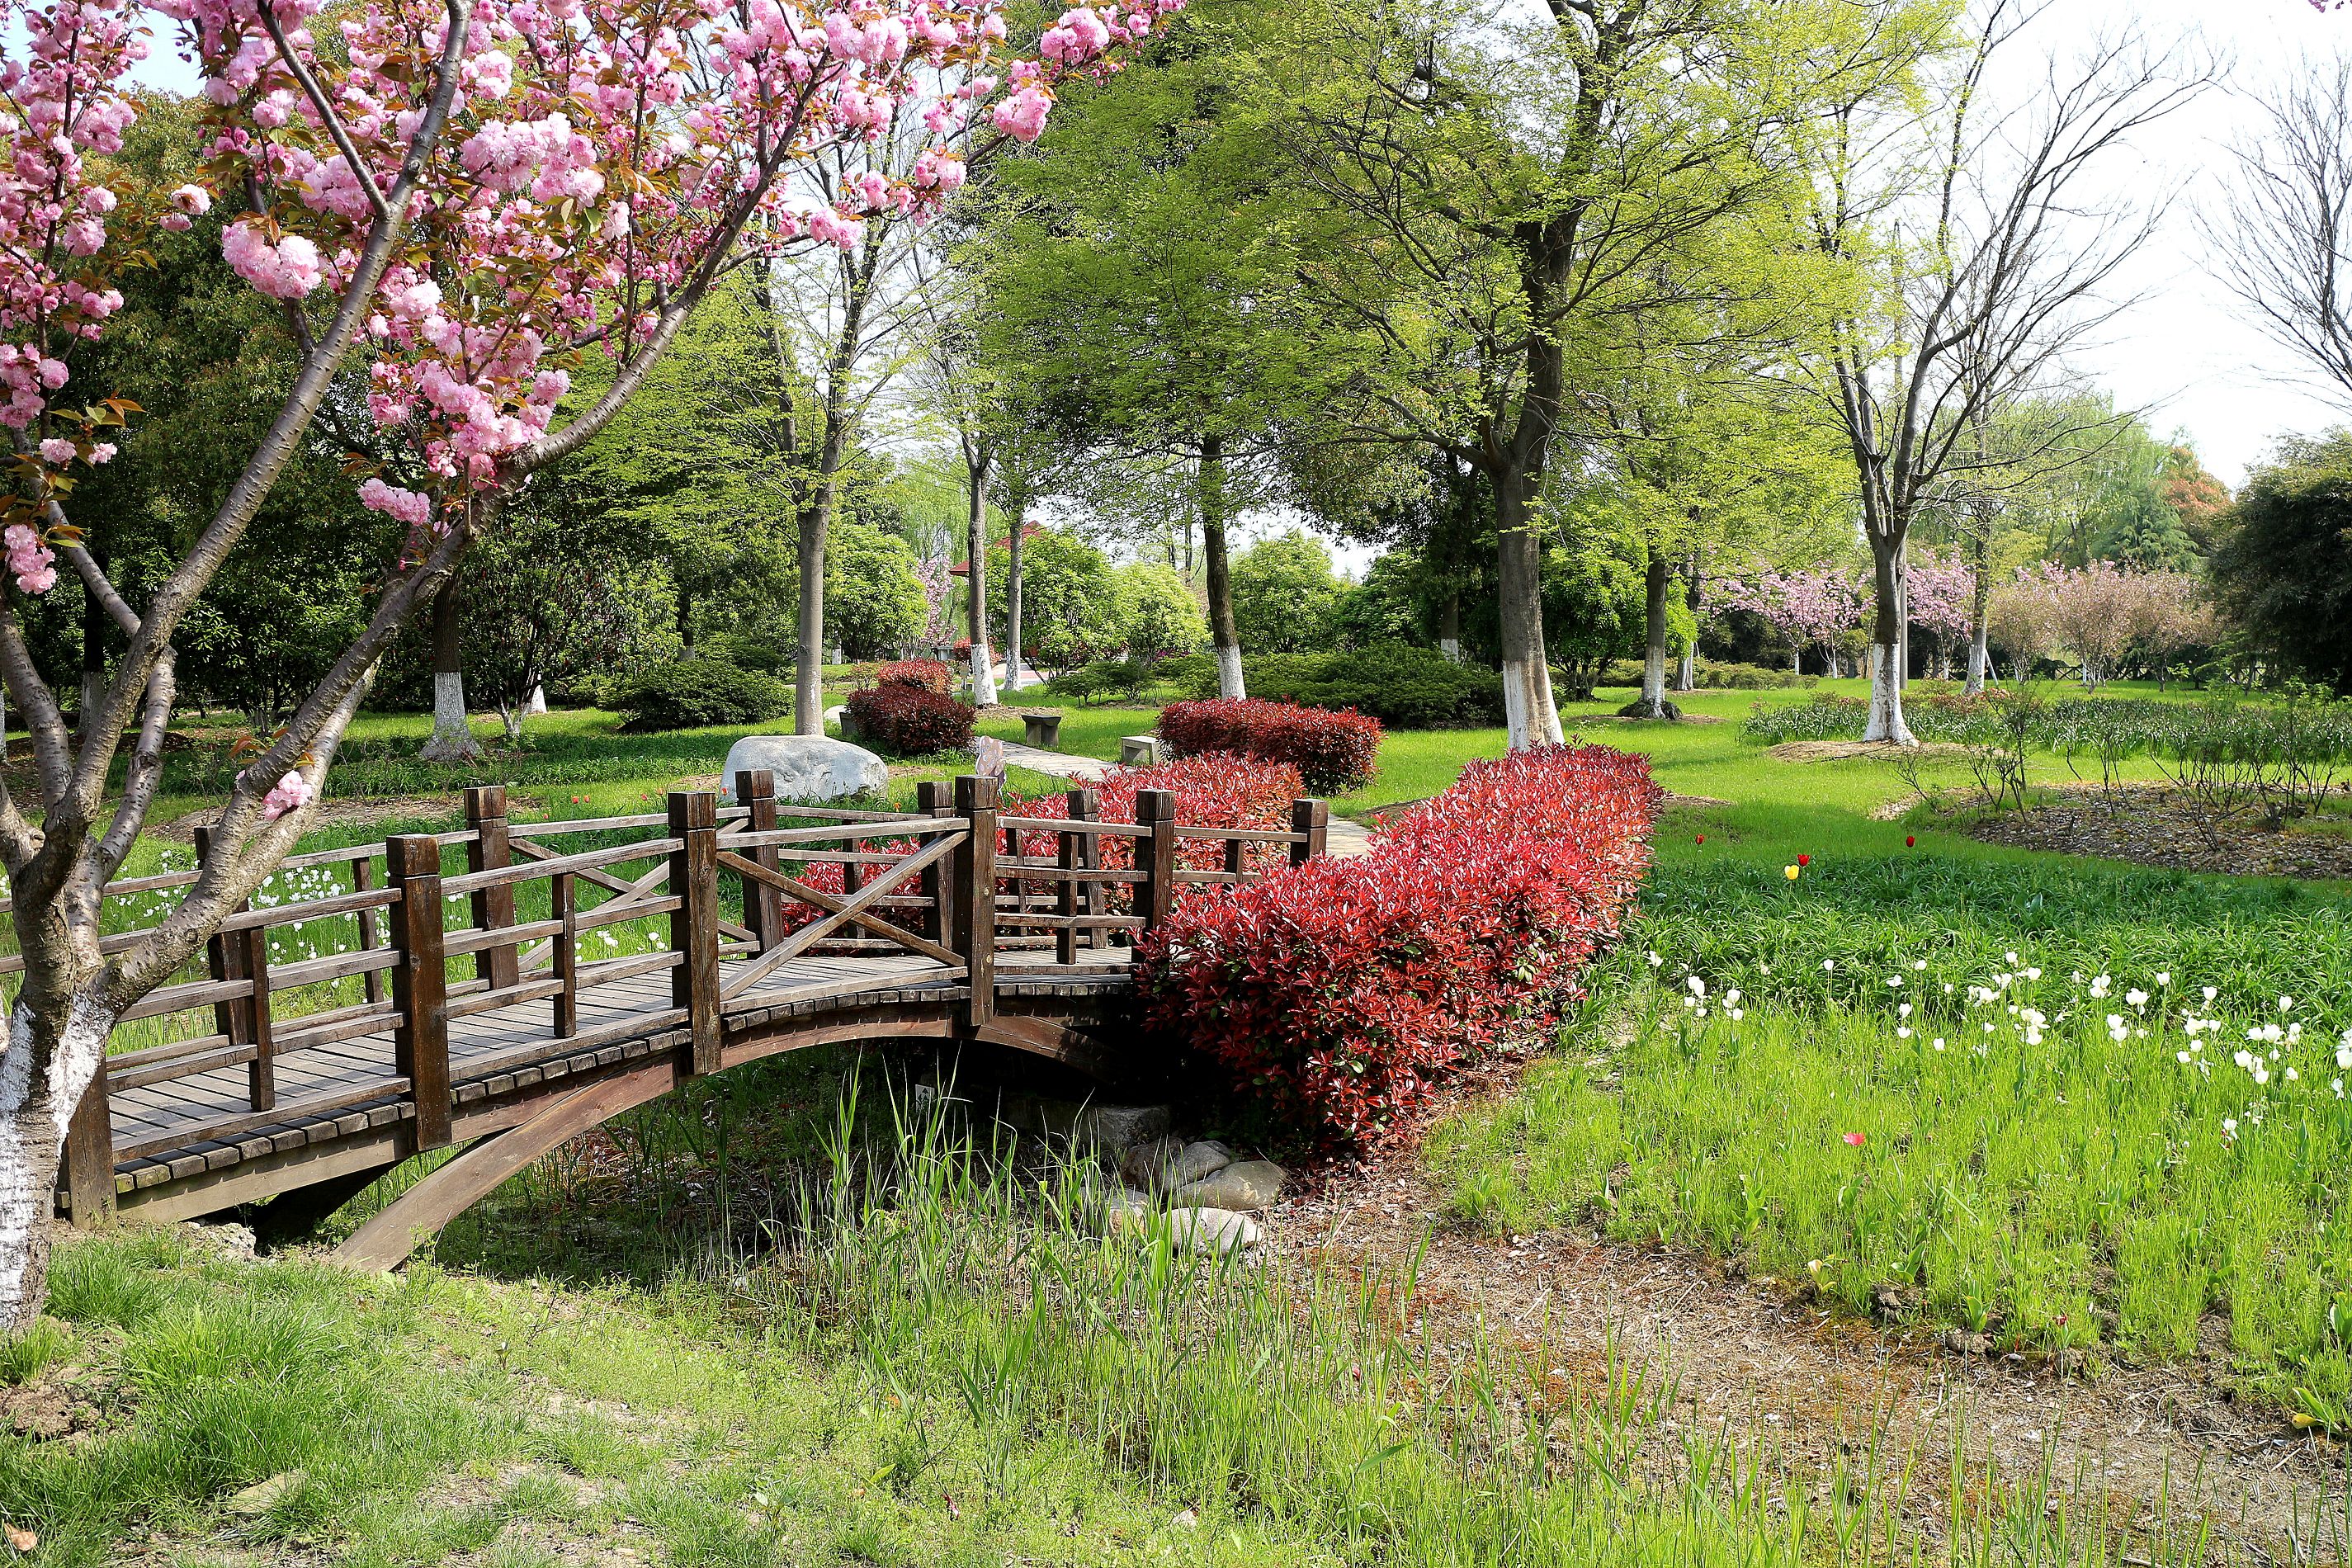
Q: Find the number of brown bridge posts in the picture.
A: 11